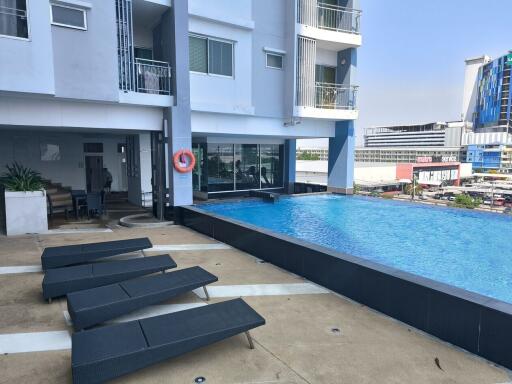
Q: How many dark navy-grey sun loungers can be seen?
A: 4